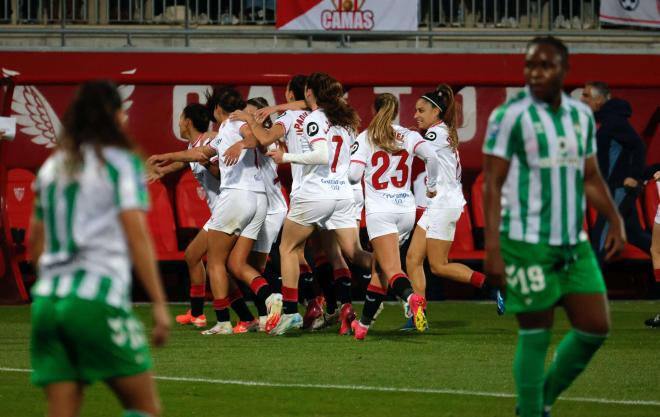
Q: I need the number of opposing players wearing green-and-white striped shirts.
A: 2